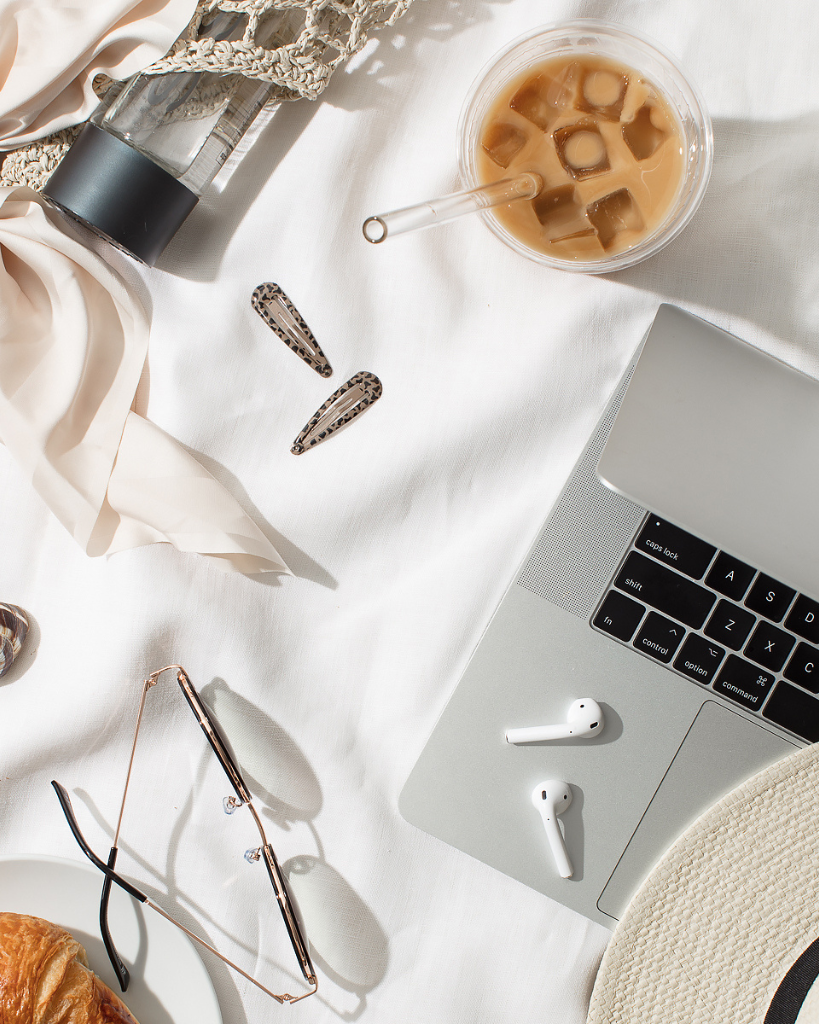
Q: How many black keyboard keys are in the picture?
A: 13